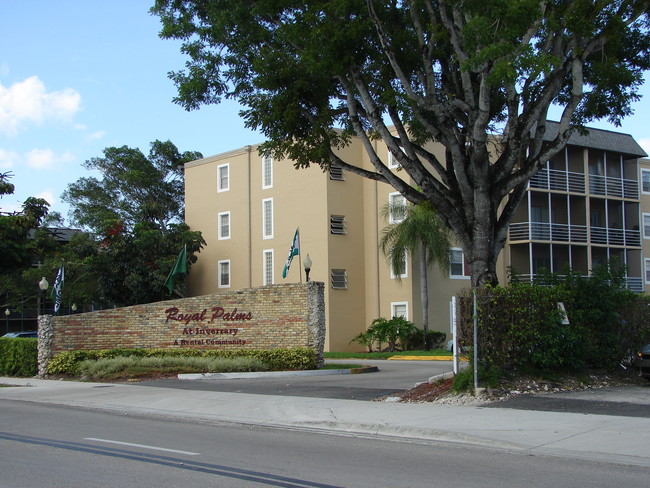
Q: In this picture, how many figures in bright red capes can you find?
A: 0